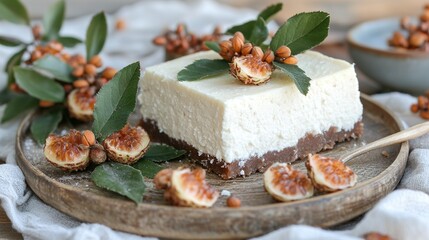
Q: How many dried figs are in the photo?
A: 7